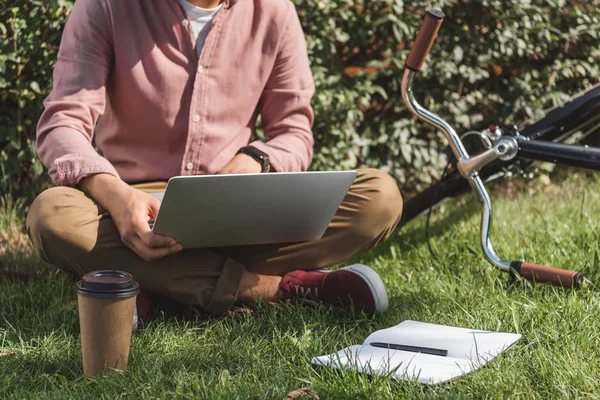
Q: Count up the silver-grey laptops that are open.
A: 1